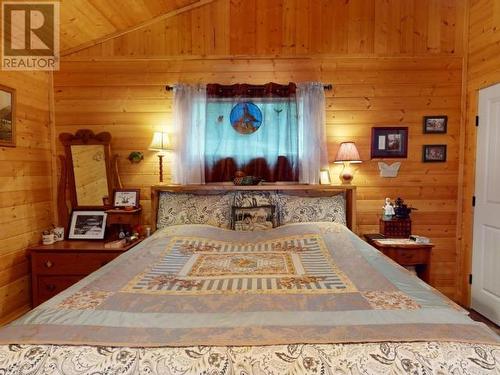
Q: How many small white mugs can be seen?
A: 2